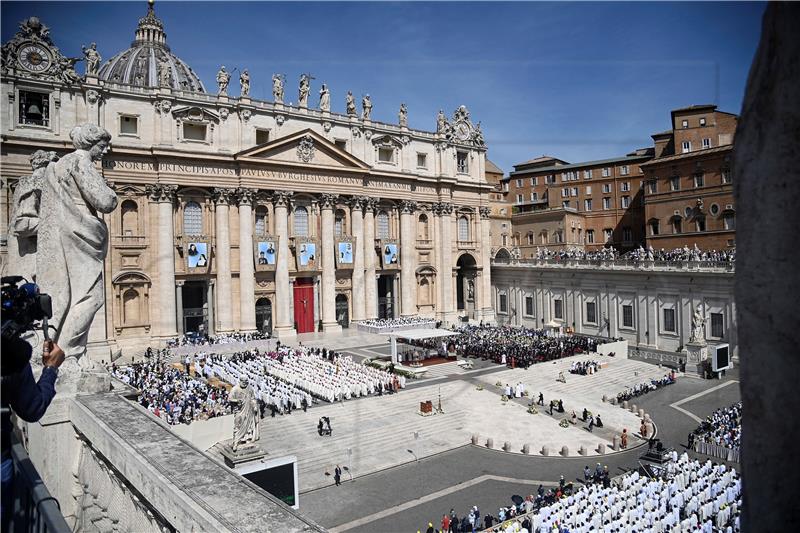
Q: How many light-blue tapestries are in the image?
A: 5